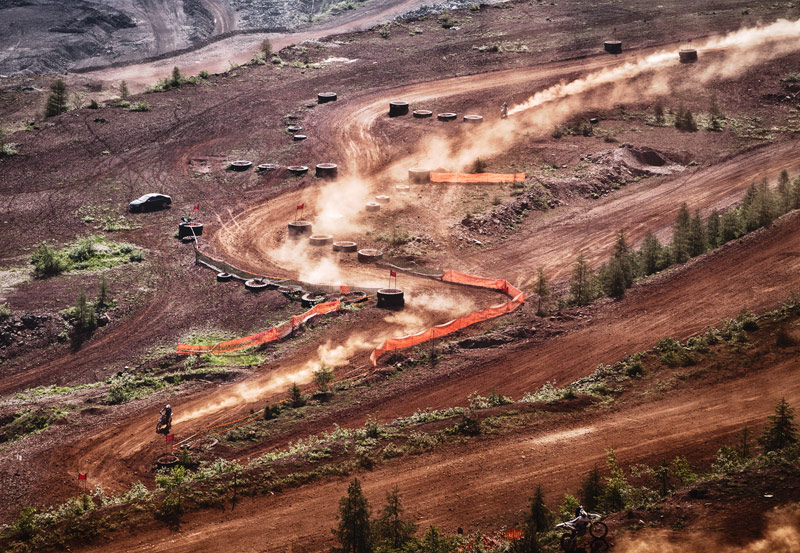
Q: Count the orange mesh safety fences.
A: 3